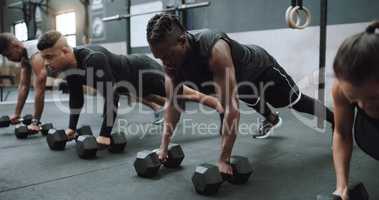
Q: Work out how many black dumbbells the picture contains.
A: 7